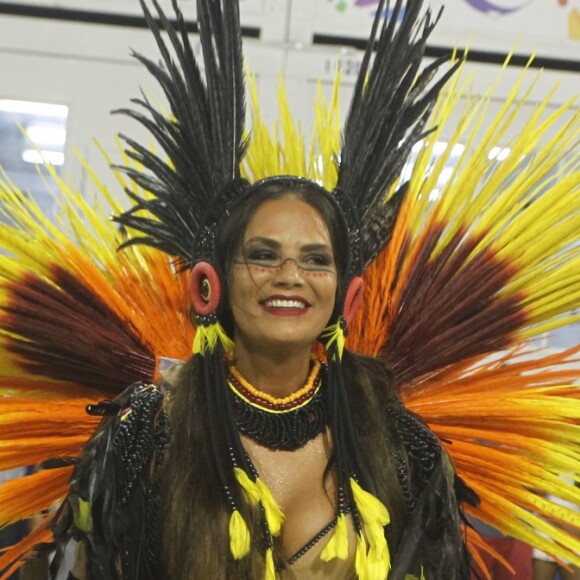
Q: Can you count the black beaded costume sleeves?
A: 2